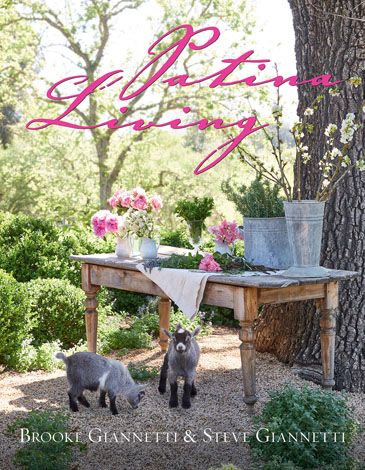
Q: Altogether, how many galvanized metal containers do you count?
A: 2